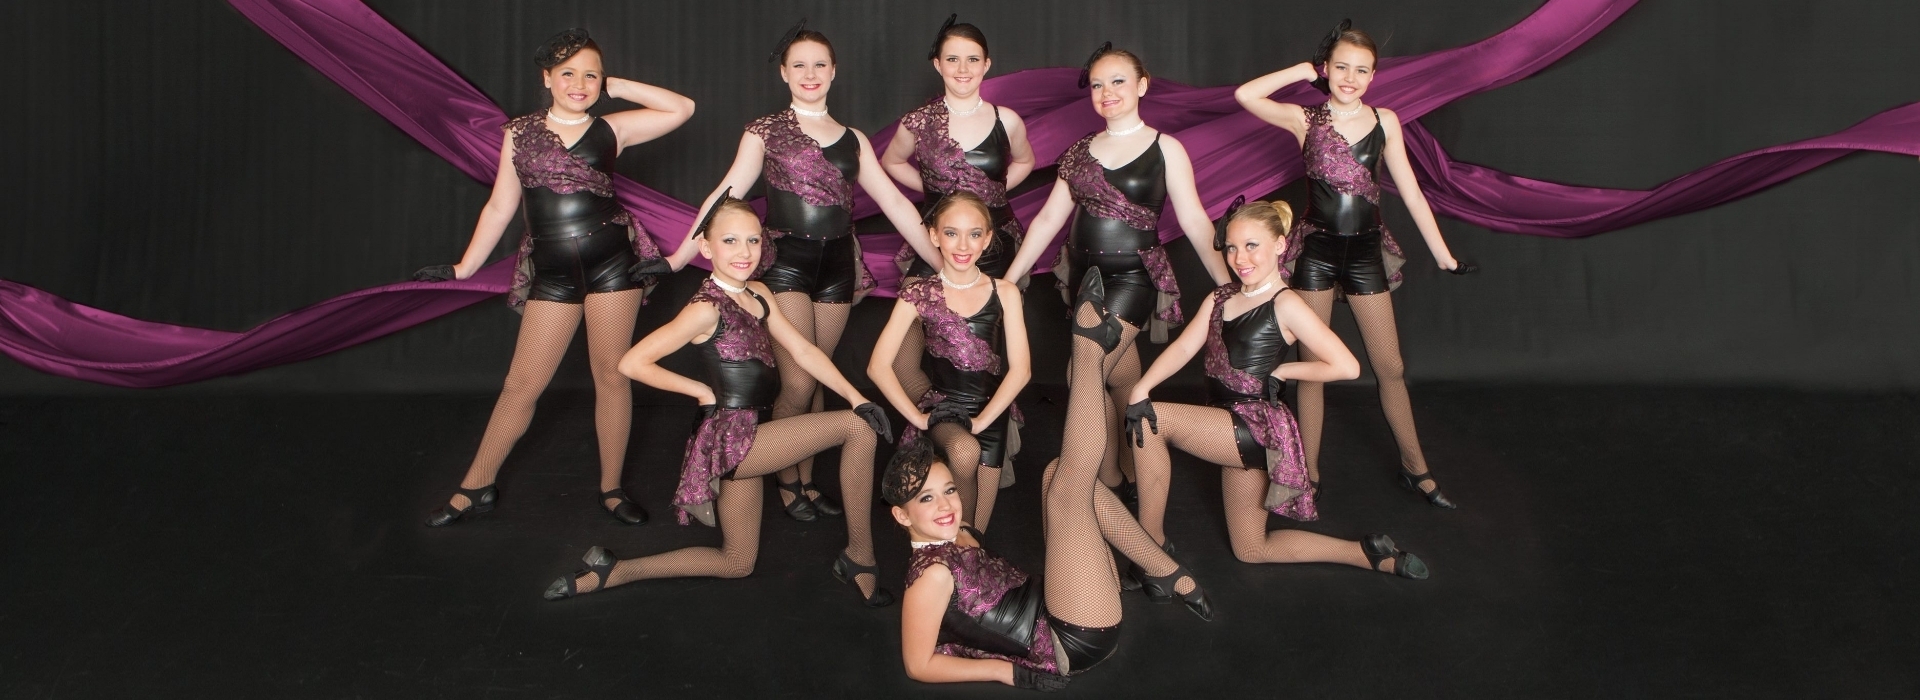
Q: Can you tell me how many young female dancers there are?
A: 9